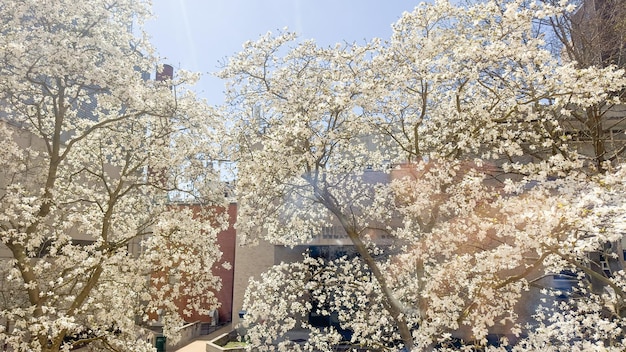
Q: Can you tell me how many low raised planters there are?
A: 1